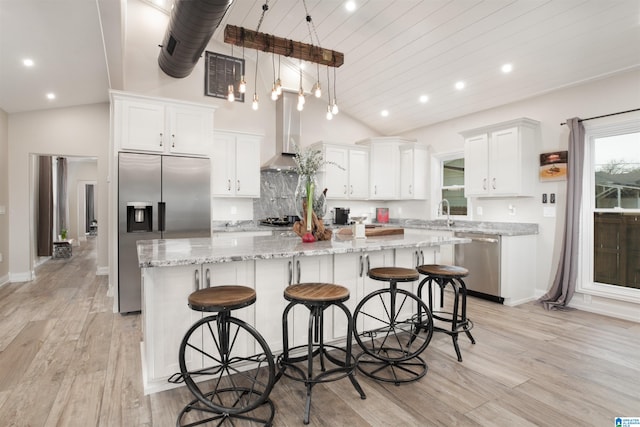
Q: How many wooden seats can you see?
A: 4